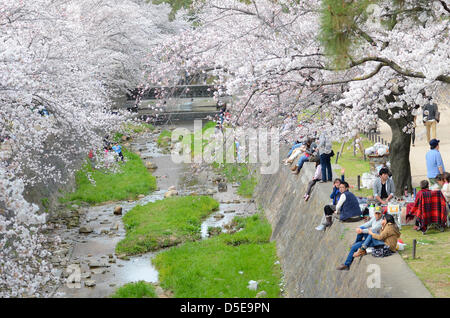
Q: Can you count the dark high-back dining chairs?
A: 0